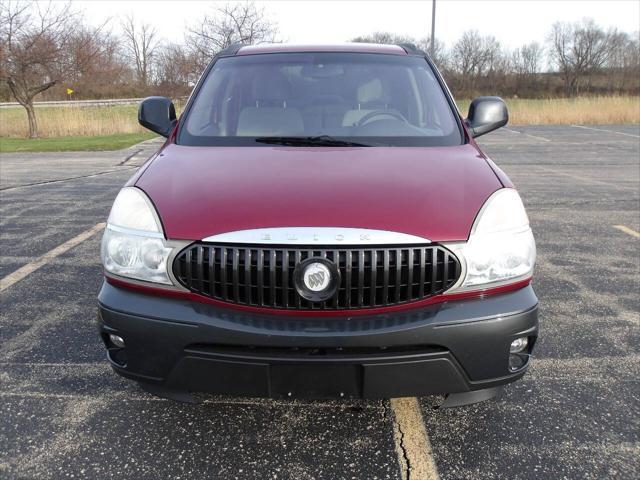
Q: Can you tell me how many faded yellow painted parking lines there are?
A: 3